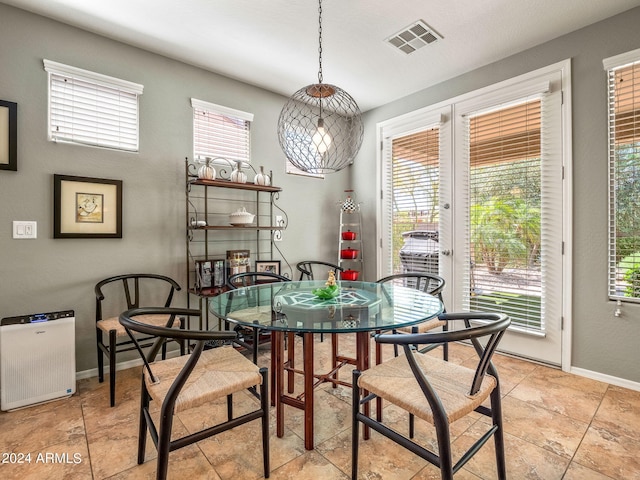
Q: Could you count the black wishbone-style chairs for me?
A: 6